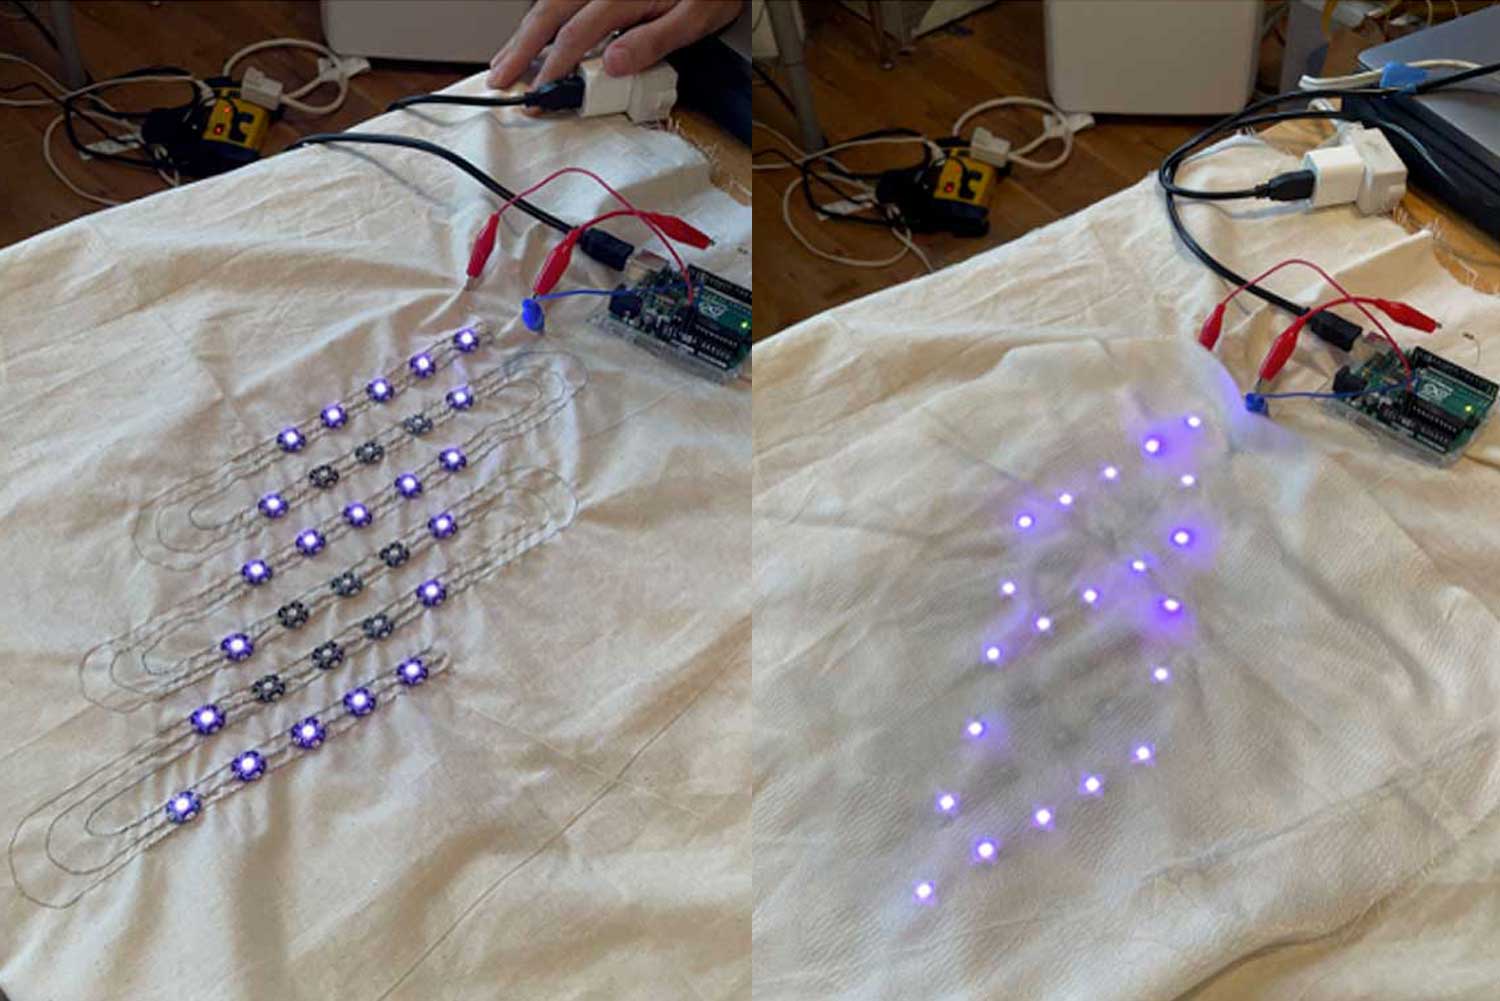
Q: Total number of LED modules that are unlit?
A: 9